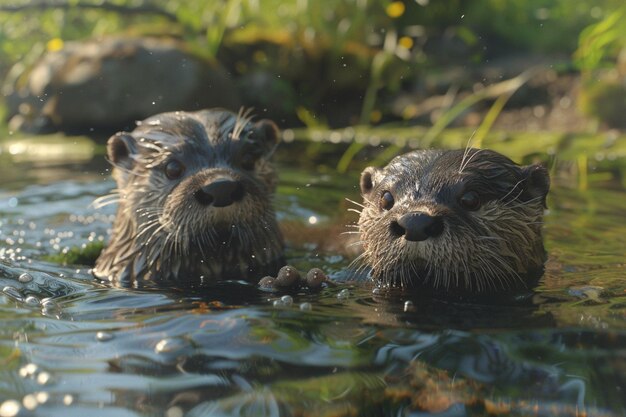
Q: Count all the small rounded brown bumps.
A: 3